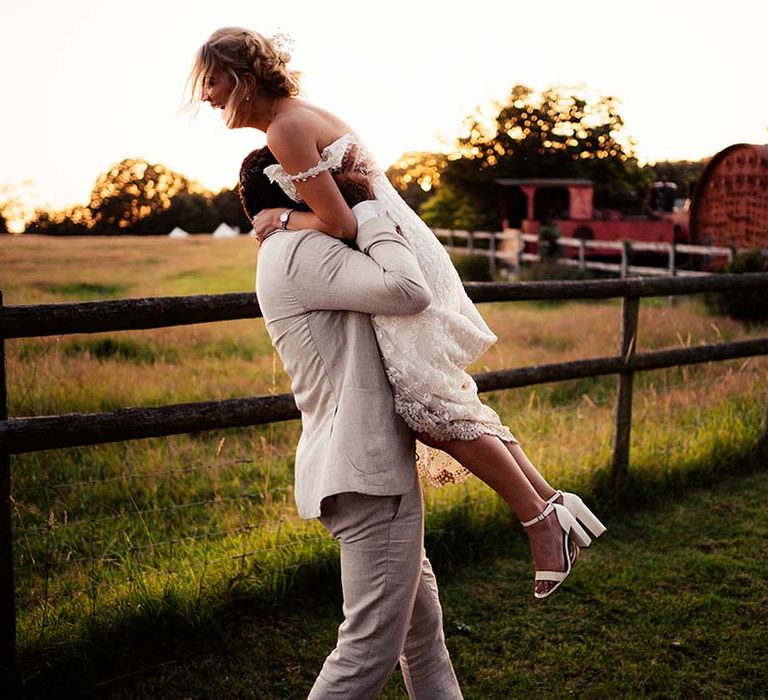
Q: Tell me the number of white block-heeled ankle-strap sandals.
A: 2